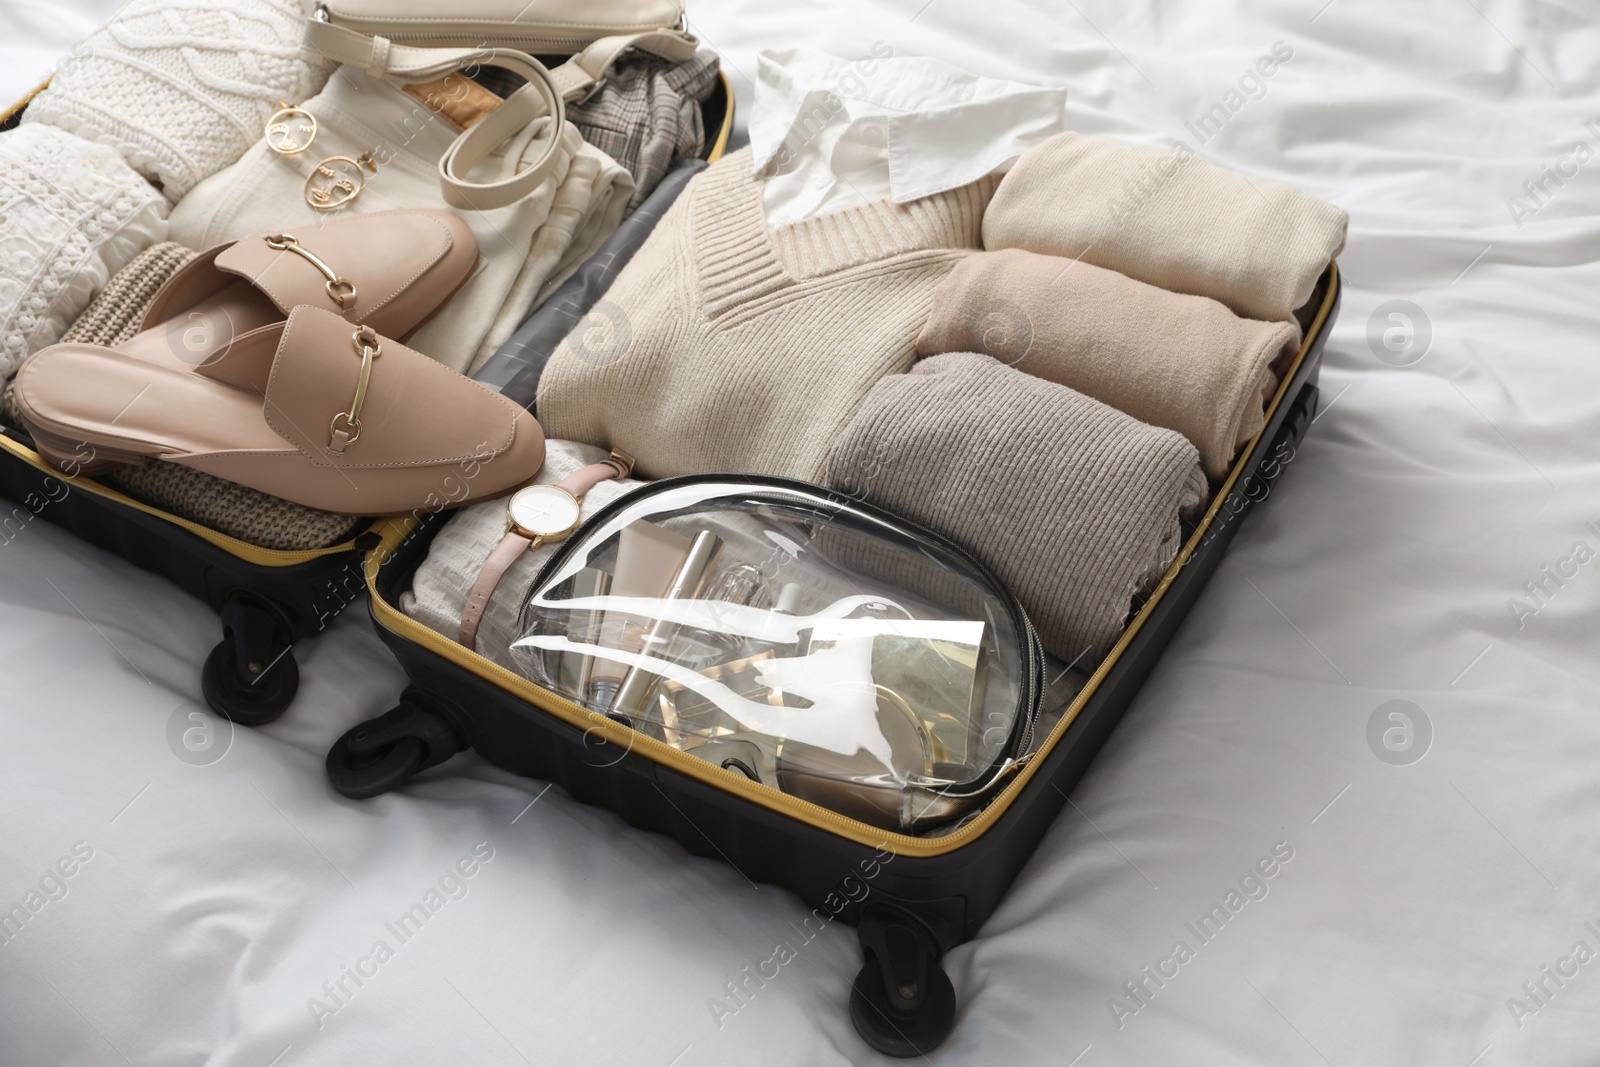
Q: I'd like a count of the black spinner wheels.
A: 3